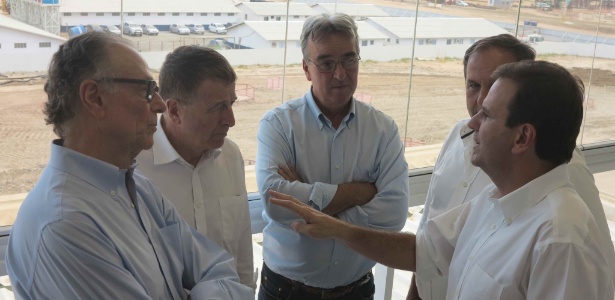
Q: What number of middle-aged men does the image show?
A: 5